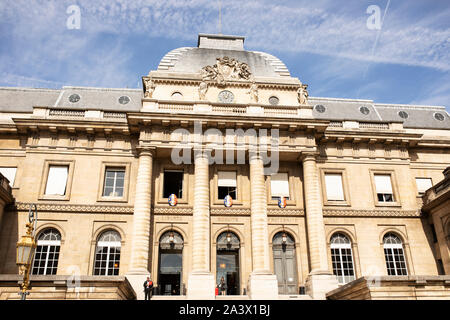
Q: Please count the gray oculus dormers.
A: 6